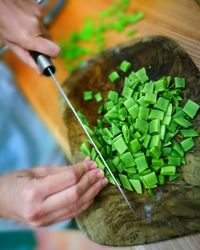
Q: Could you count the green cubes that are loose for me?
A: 4